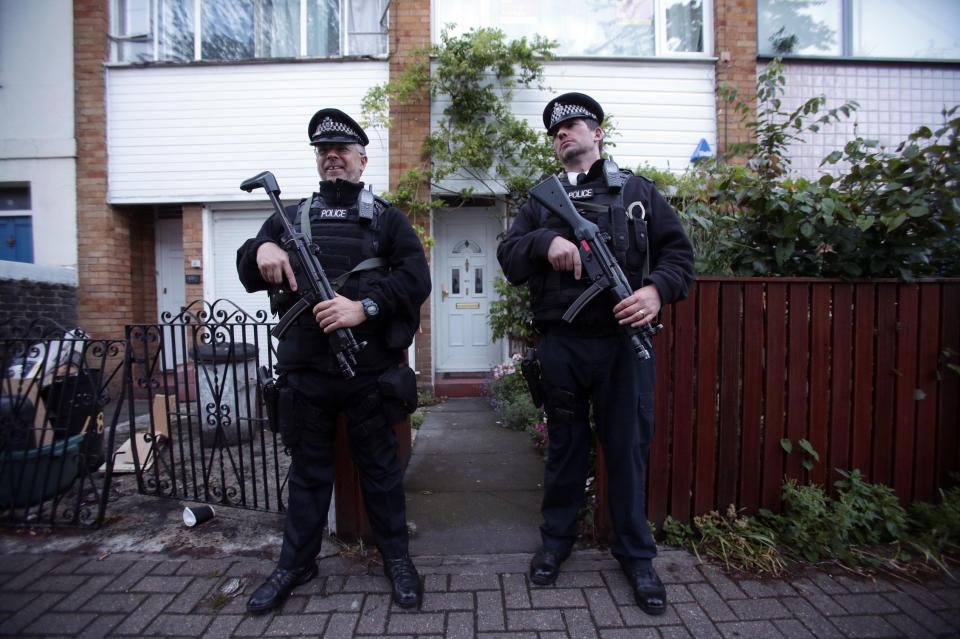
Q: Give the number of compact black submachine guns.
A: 2